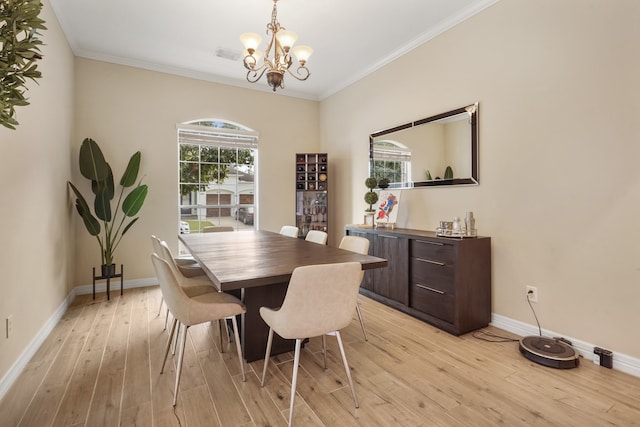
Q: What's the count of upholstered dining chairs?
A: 8